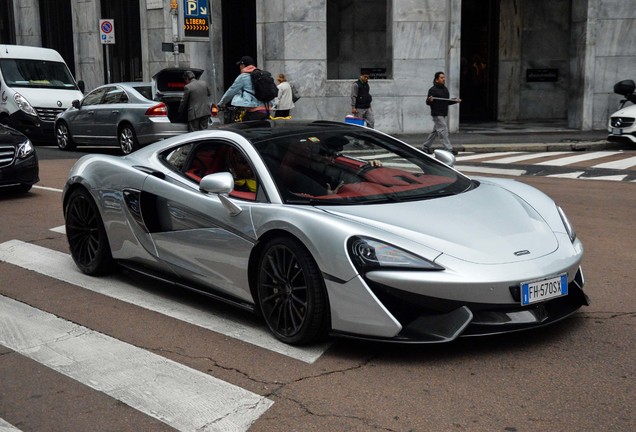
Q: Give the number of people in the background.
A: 5